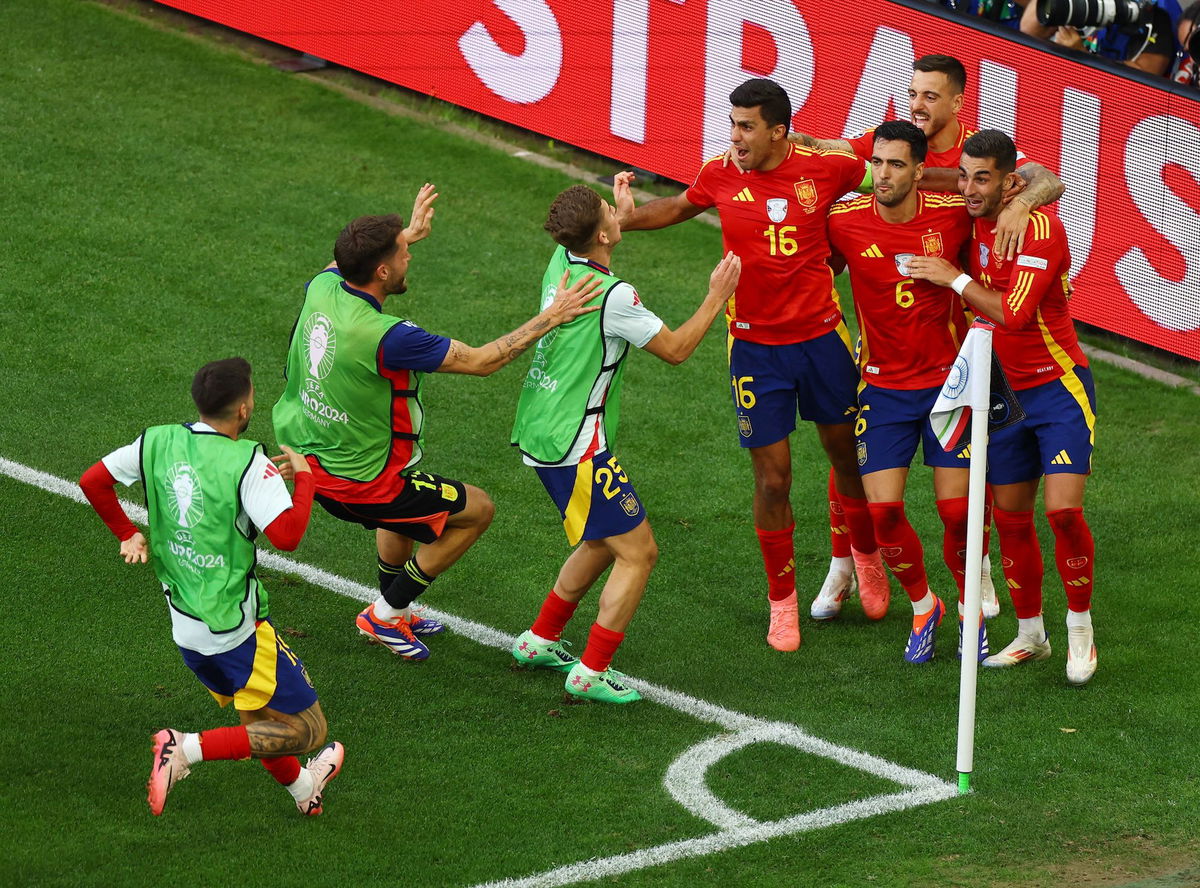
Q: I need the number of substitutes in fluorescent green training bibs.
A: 3